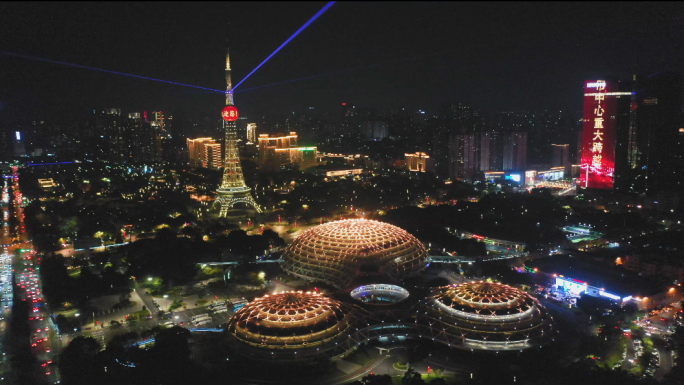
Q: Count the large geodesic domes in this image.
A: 3